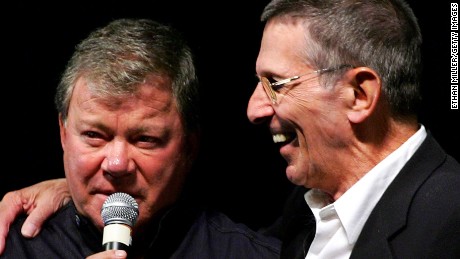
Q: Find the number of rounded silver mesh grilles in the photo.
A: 1